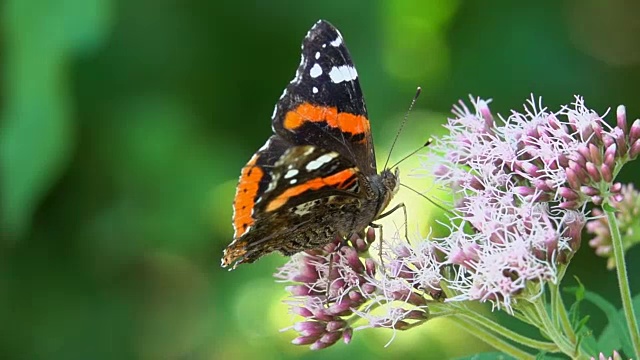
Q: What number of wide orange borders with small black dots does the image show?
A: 1